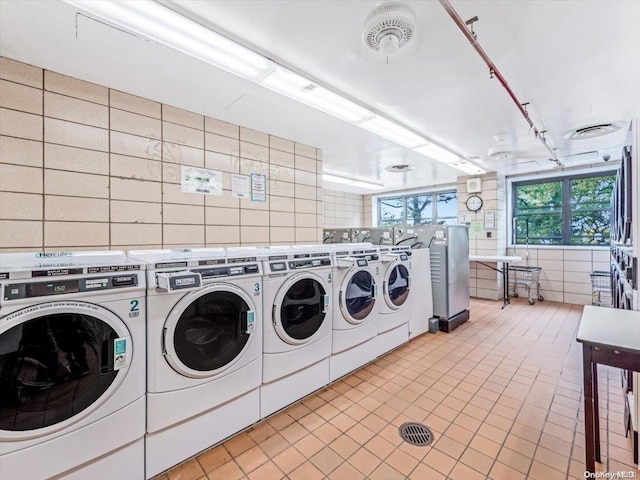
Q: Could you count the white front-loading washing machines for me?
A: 5